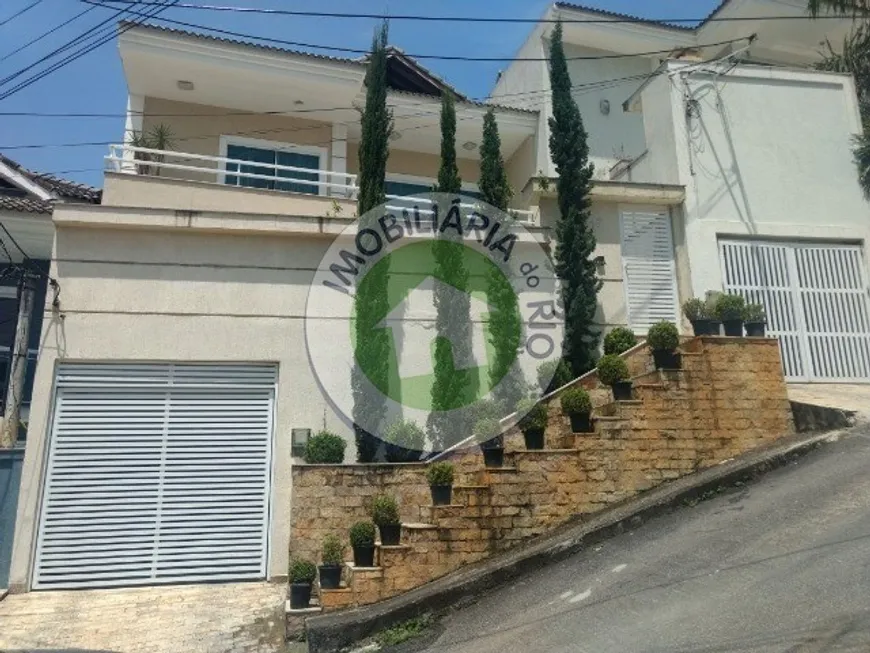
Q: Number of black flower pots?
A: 13